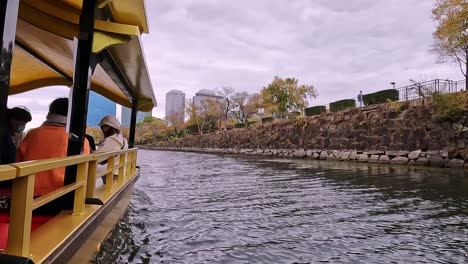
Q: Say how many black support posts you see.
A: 3